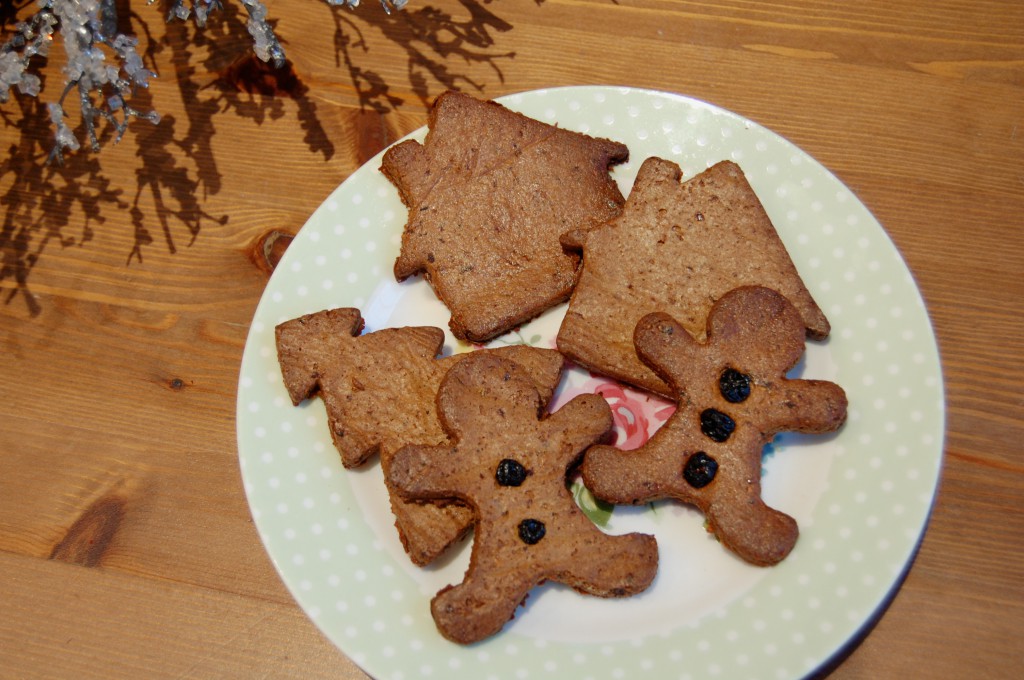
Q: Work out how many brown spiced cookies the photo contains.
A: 5